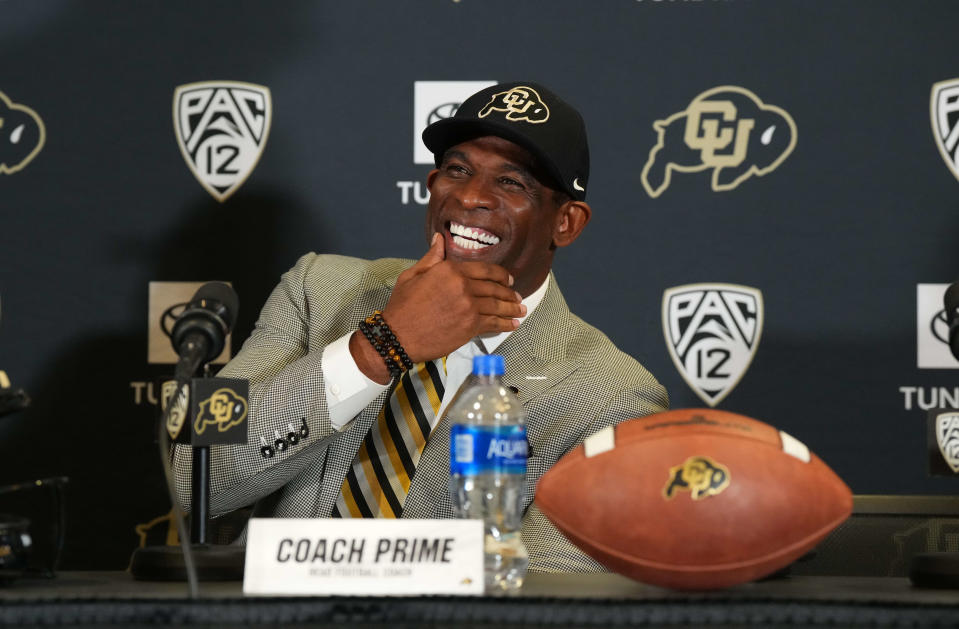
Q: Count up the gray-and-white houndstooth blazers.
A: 1